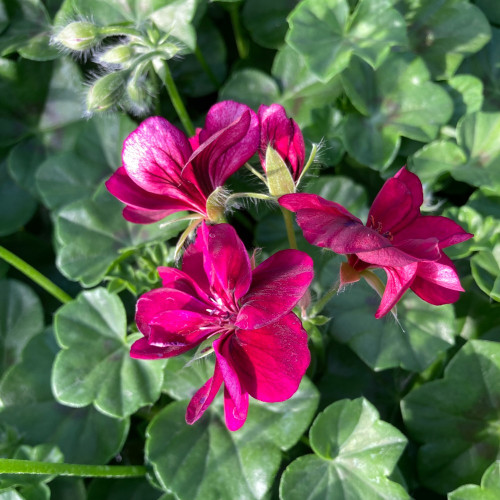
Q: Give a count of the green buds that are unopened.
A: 4